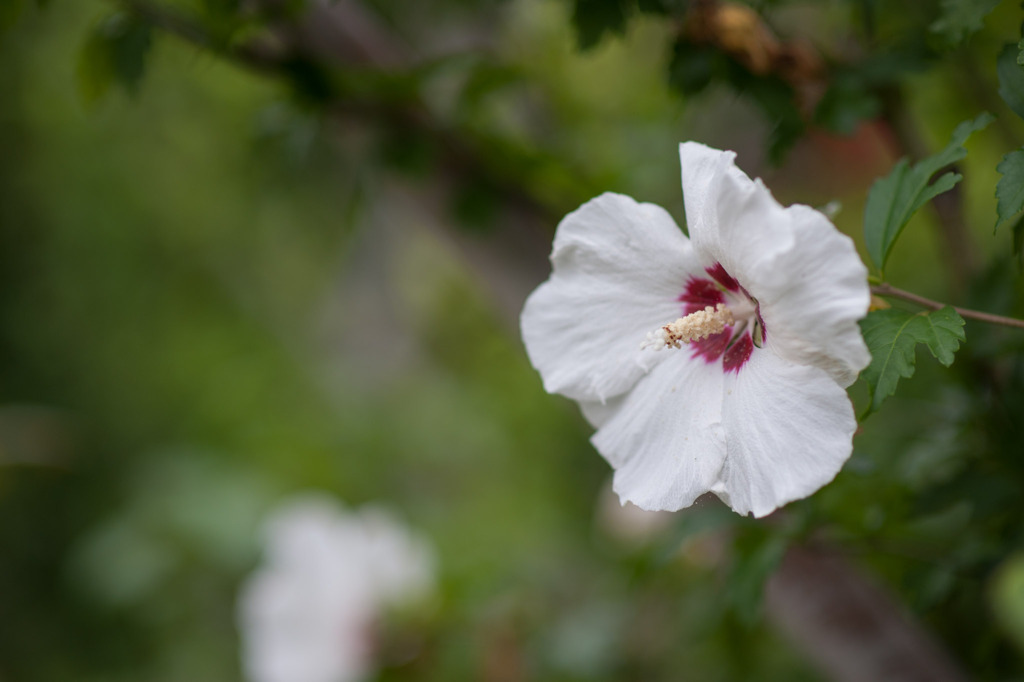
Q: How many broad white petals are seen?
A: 5